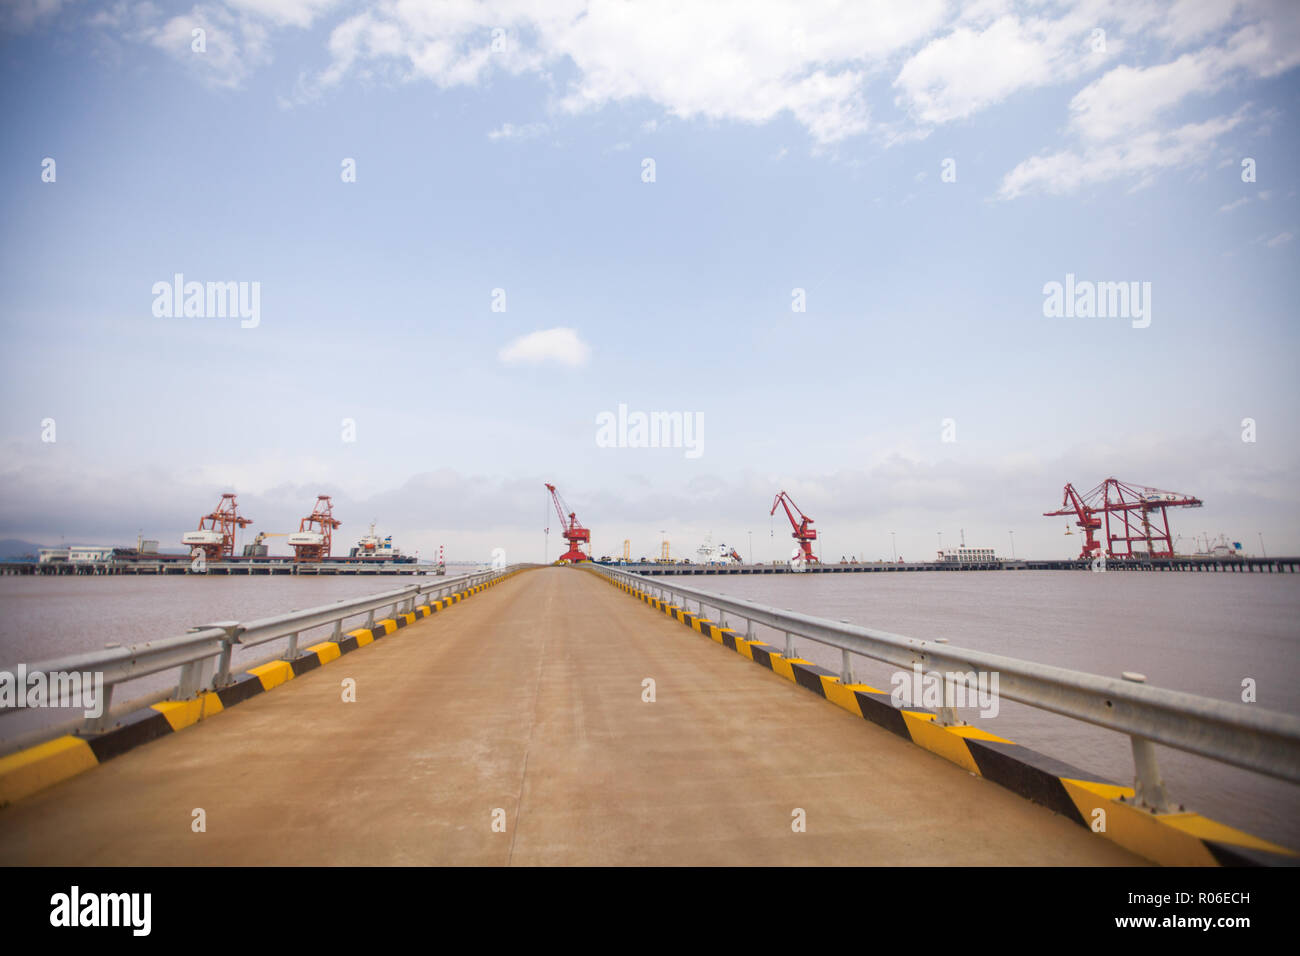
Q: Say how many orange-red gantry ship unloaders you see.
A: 2